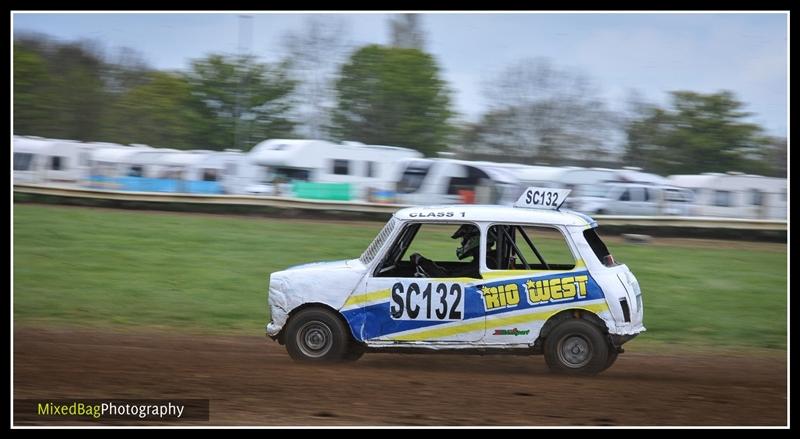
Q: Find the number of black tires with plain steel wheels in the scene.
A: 2